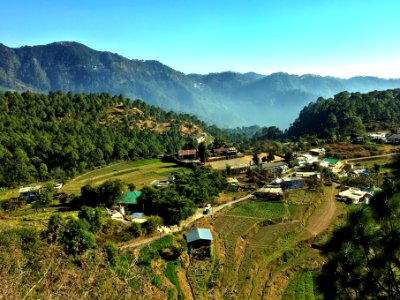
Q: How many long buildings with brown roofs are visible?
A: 2